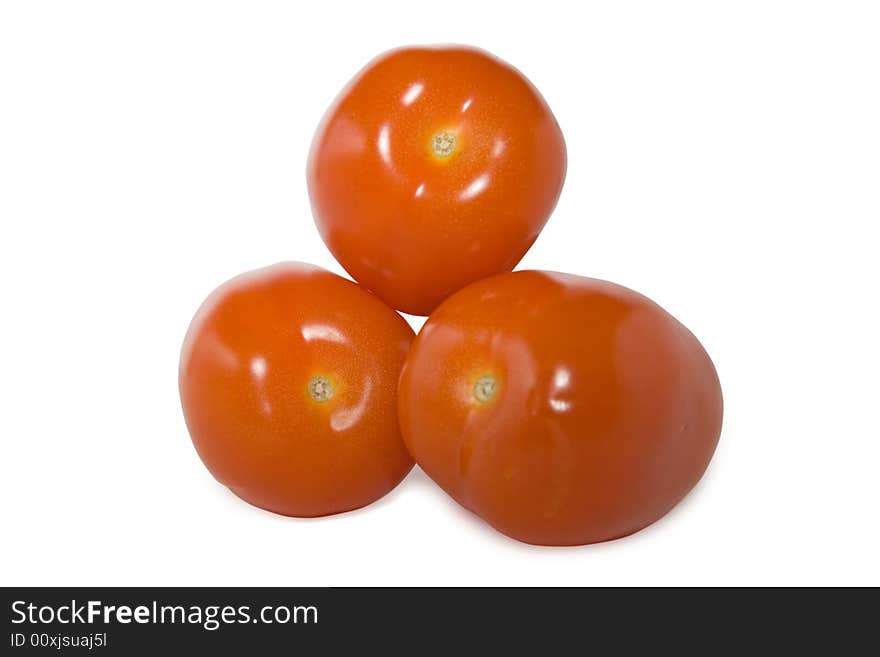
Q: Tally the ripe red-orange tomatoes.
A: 3